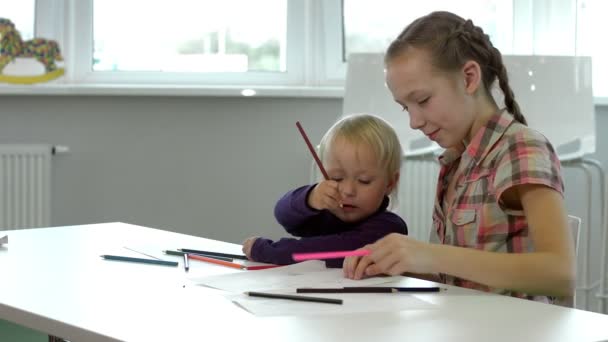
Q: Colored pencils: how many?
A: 11